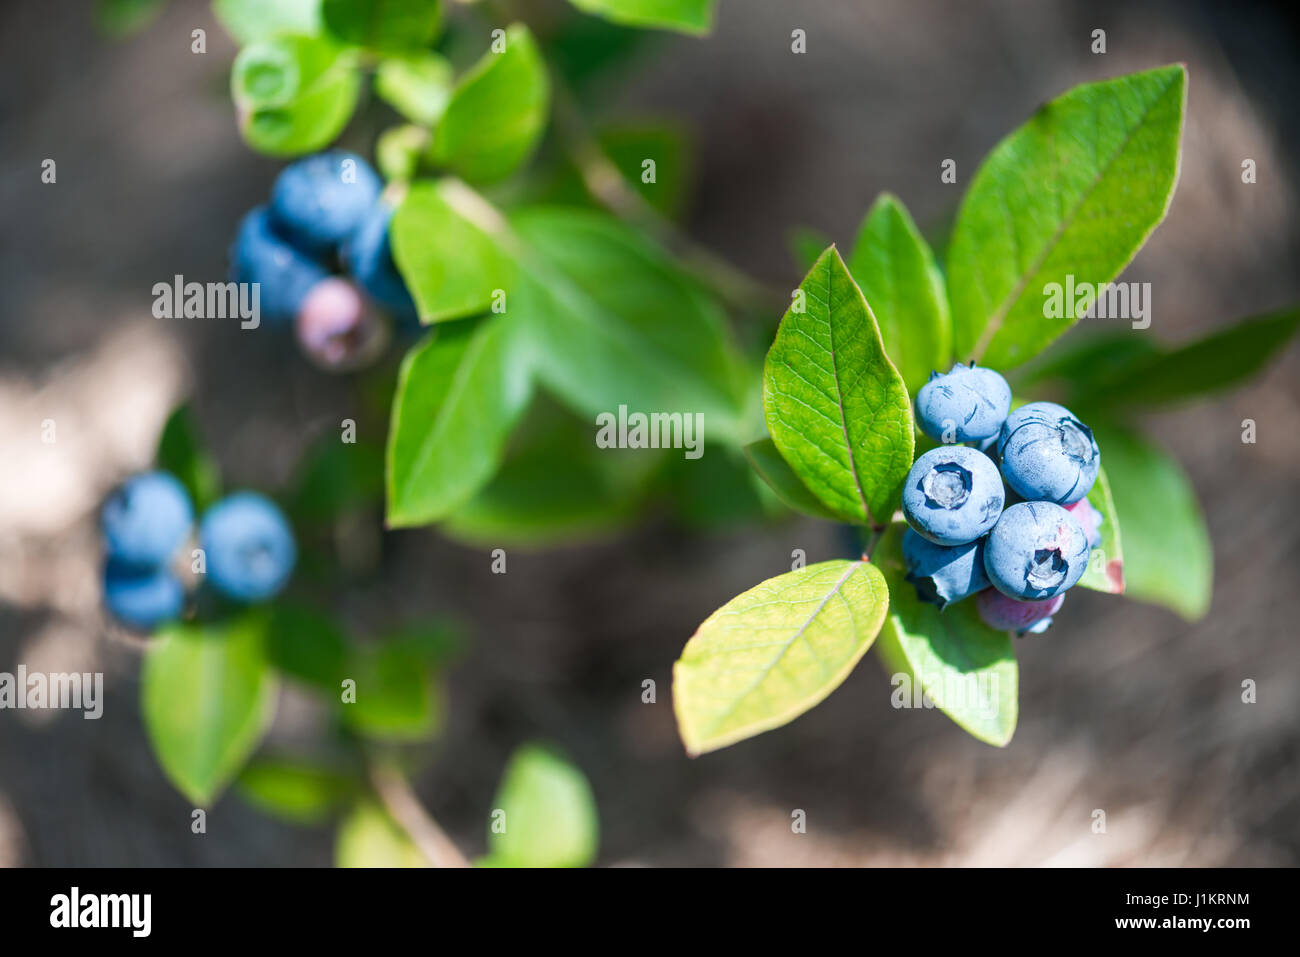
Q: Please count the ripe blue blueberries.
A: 11